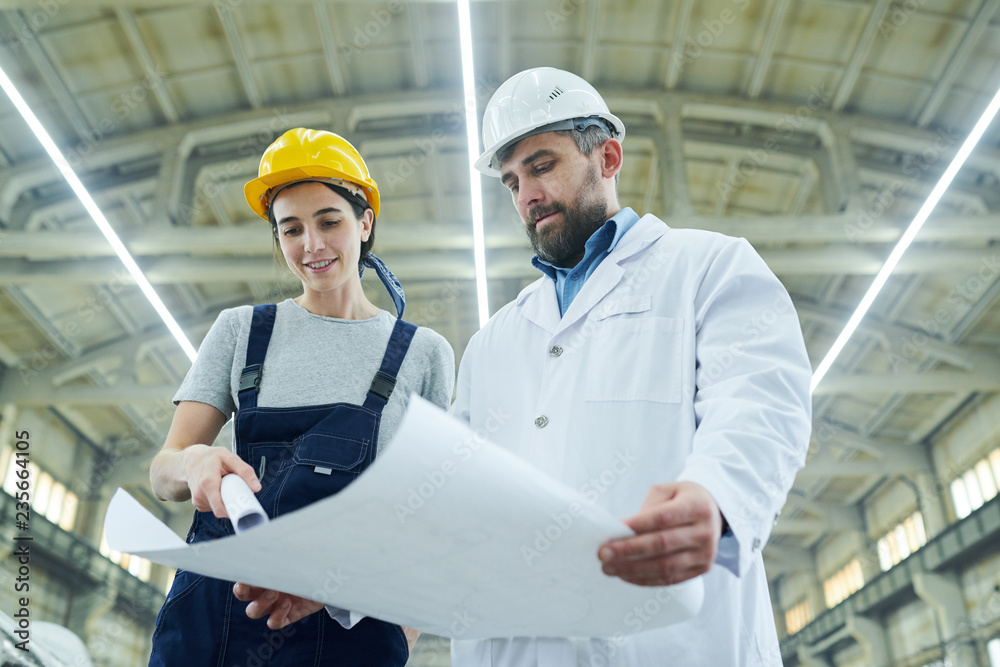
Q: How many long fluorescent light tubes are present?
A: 3